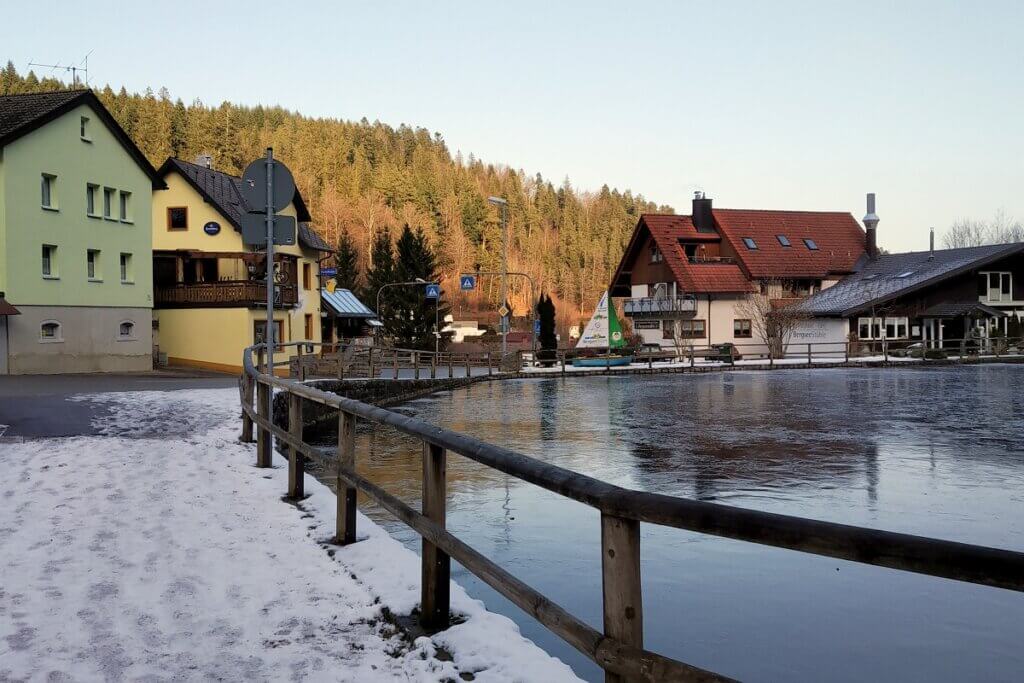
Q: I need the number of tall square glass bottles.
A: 0